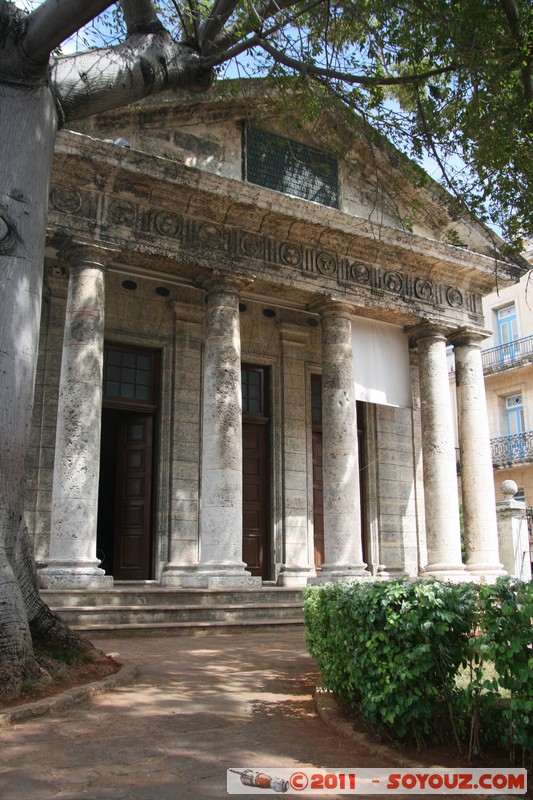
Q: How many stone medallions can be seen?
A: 11